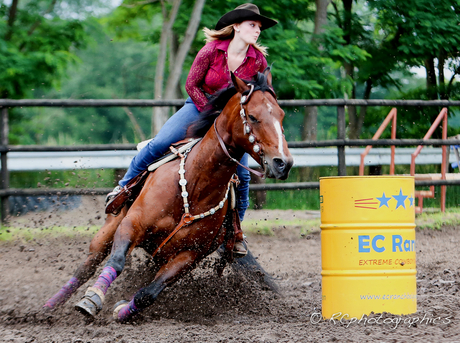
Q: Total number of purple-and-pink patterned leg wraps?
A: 3